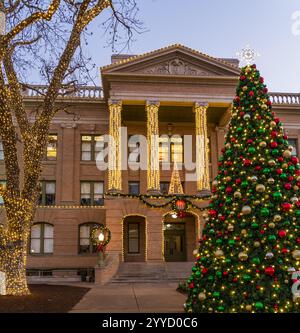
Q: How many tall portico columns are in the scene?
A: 3